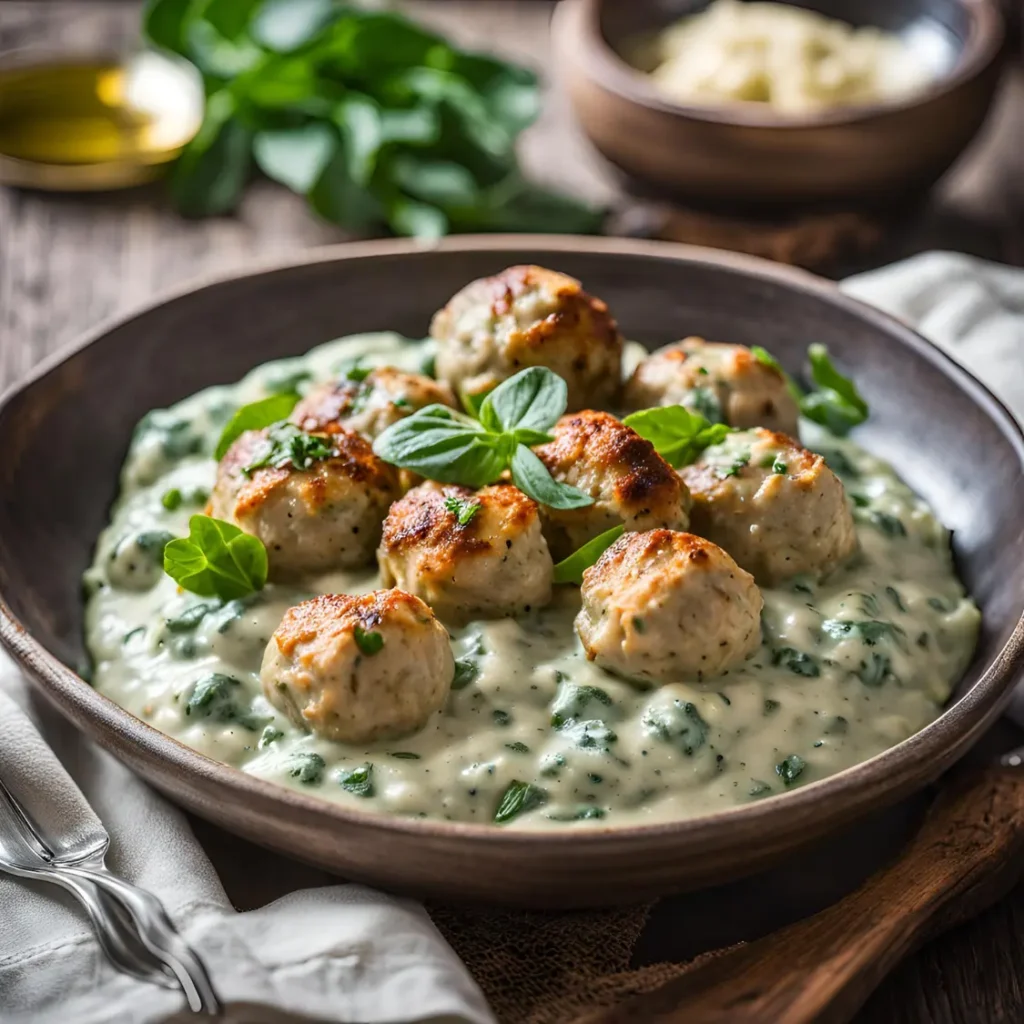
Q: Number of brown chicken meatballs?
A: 9